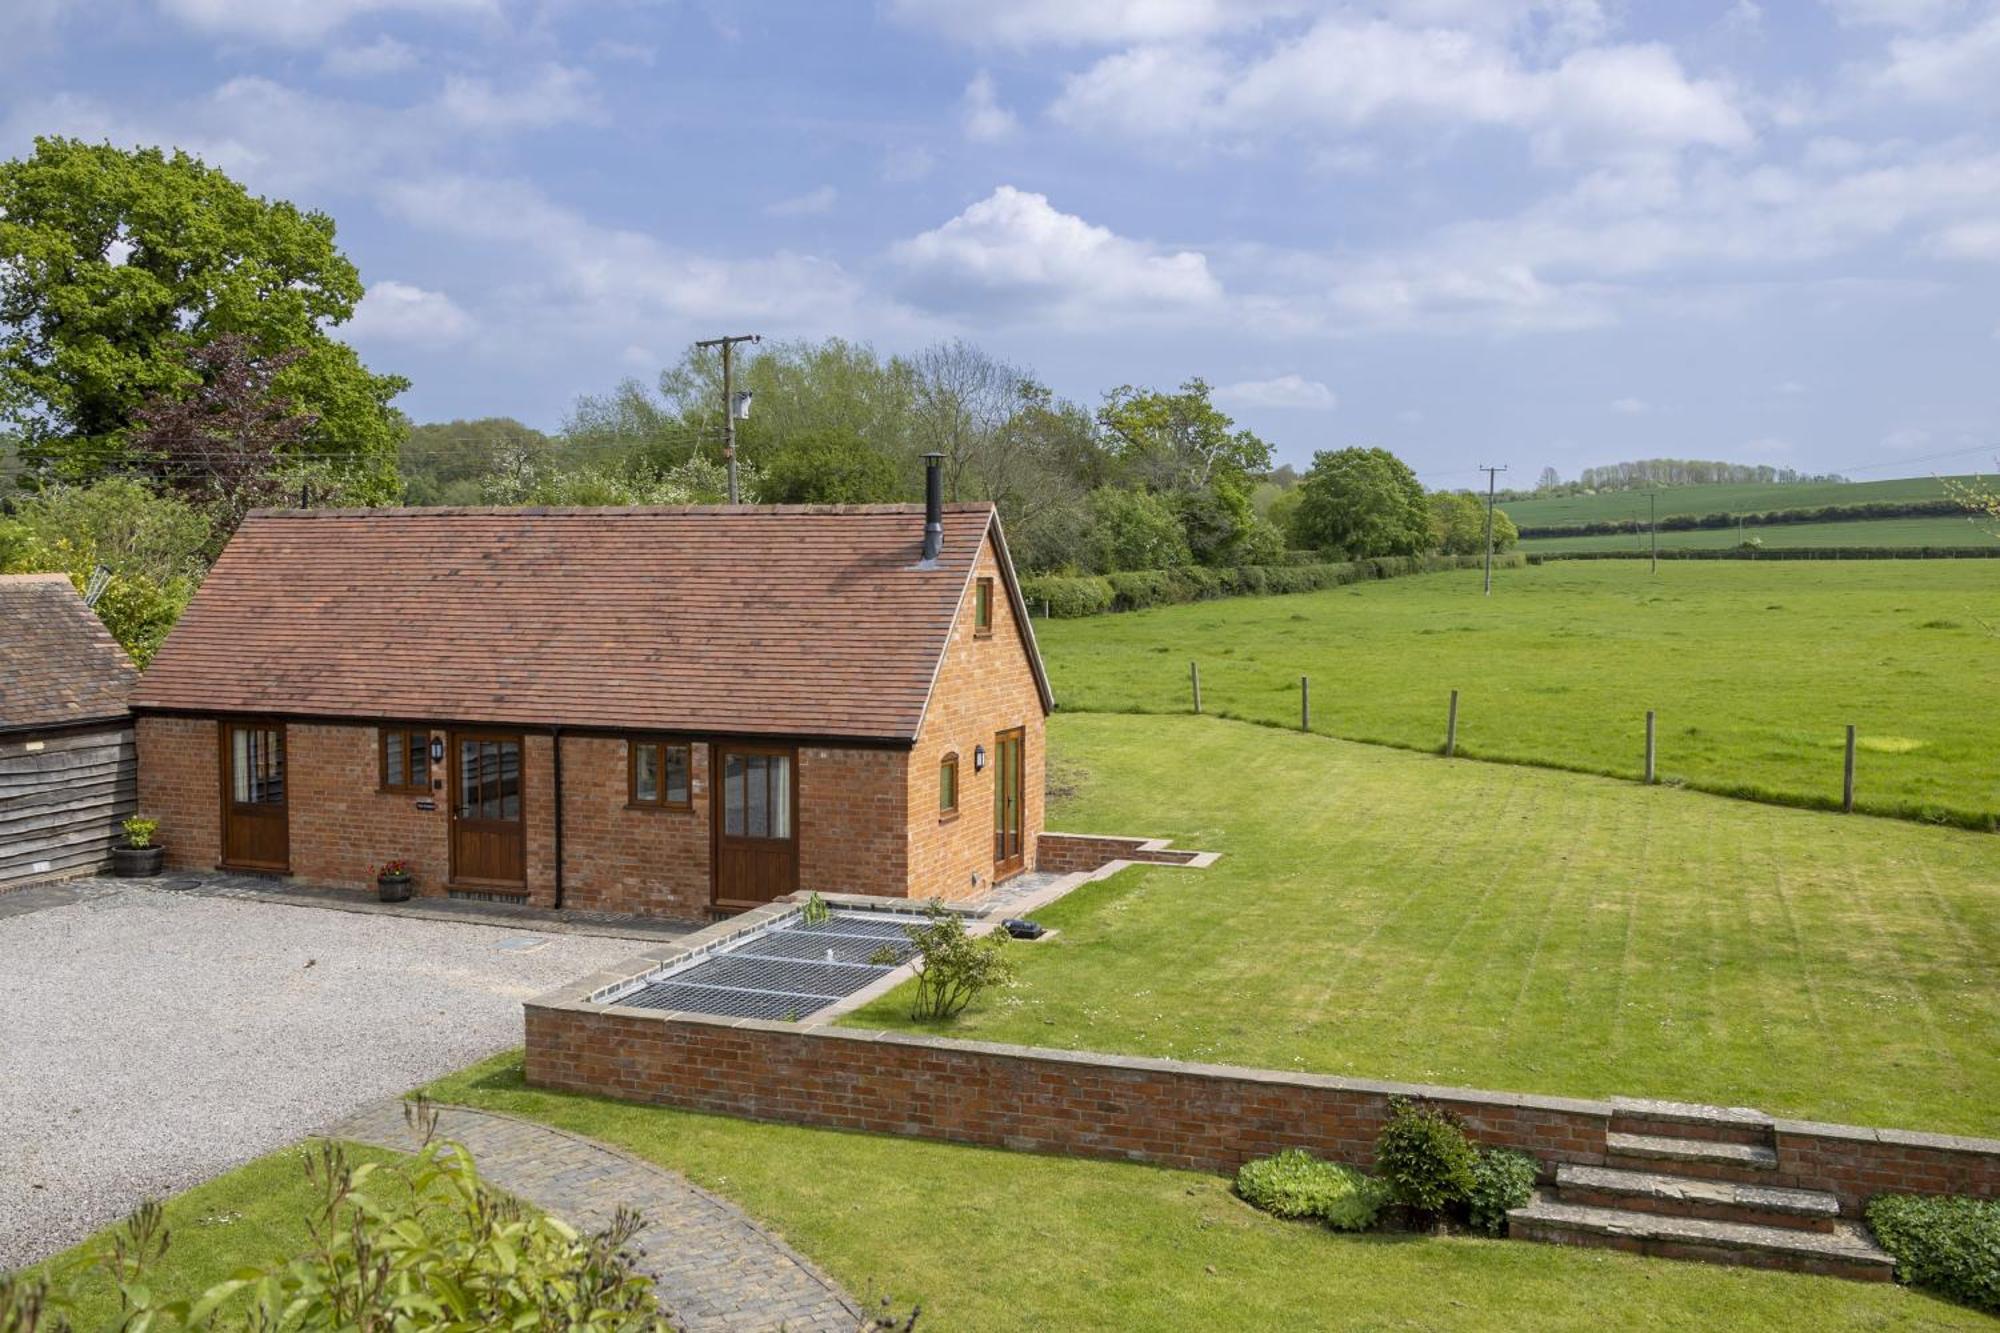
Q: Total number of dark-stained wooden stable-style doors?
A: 3